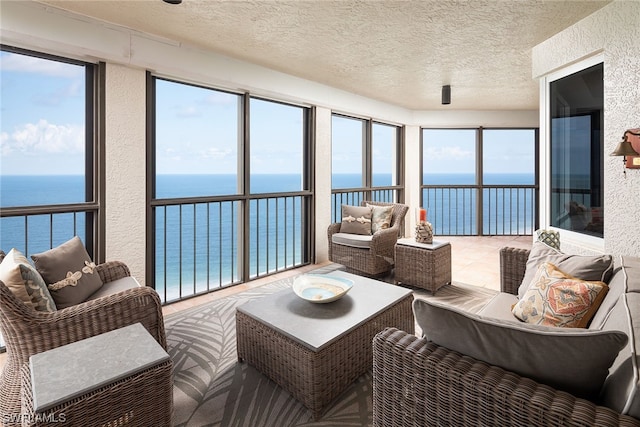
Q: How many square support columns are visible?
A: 3